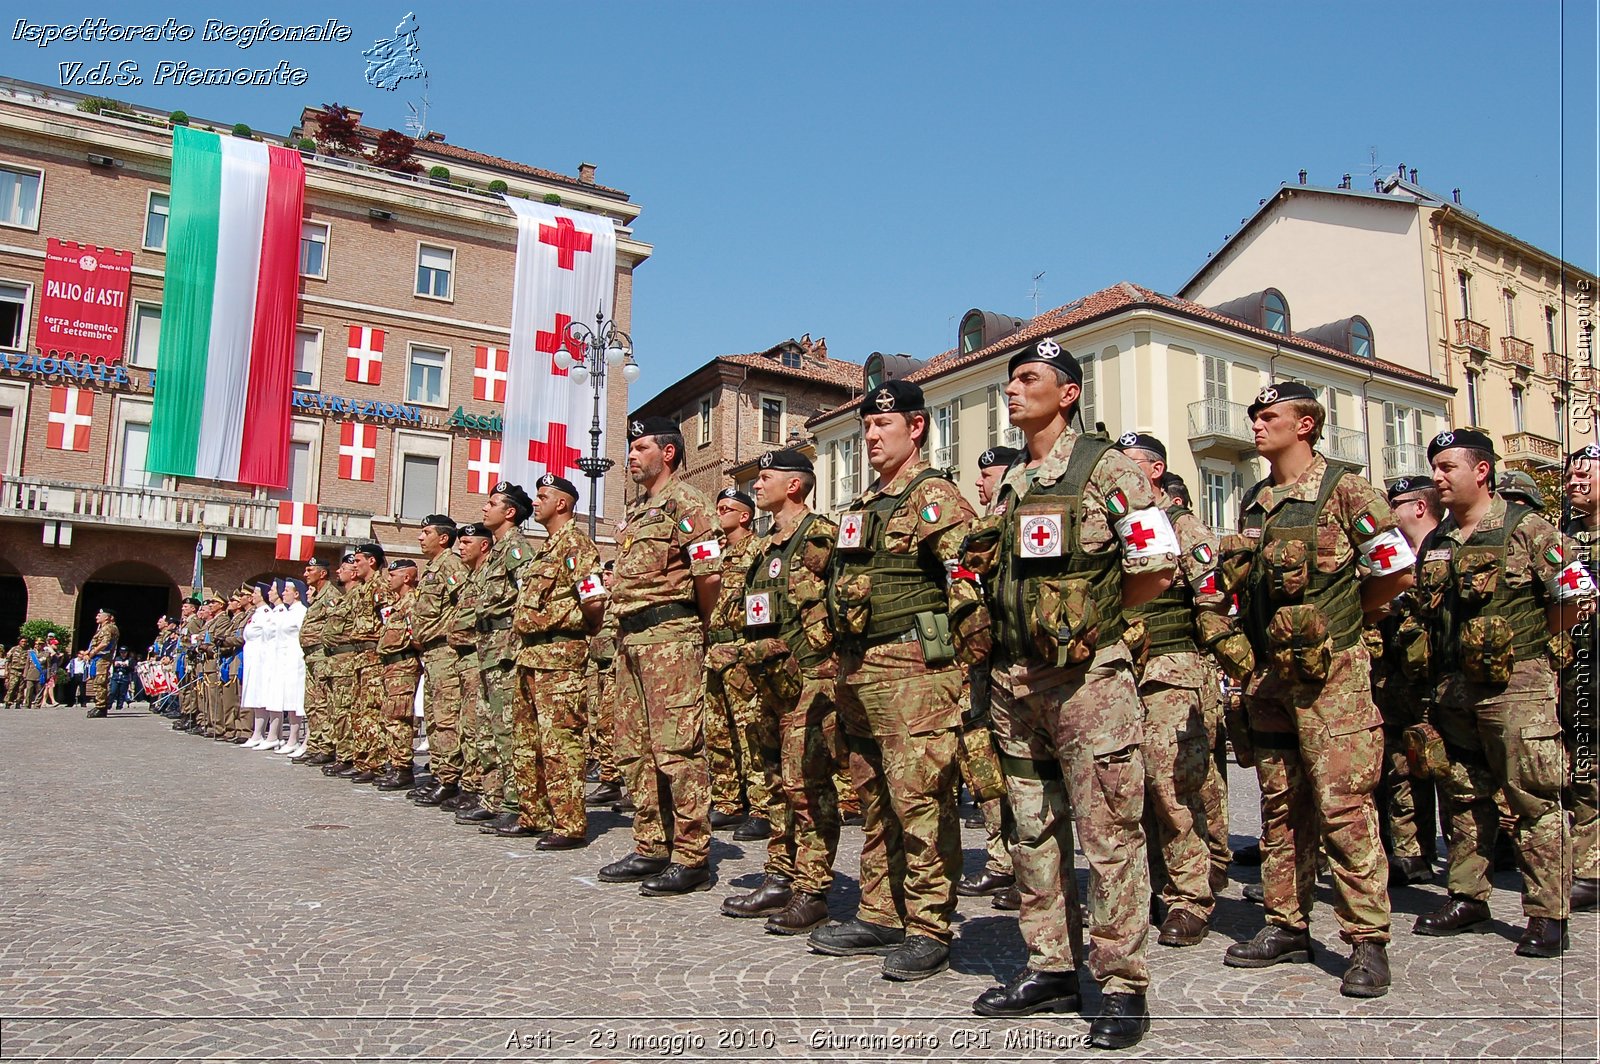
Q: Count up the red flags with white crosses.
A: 6